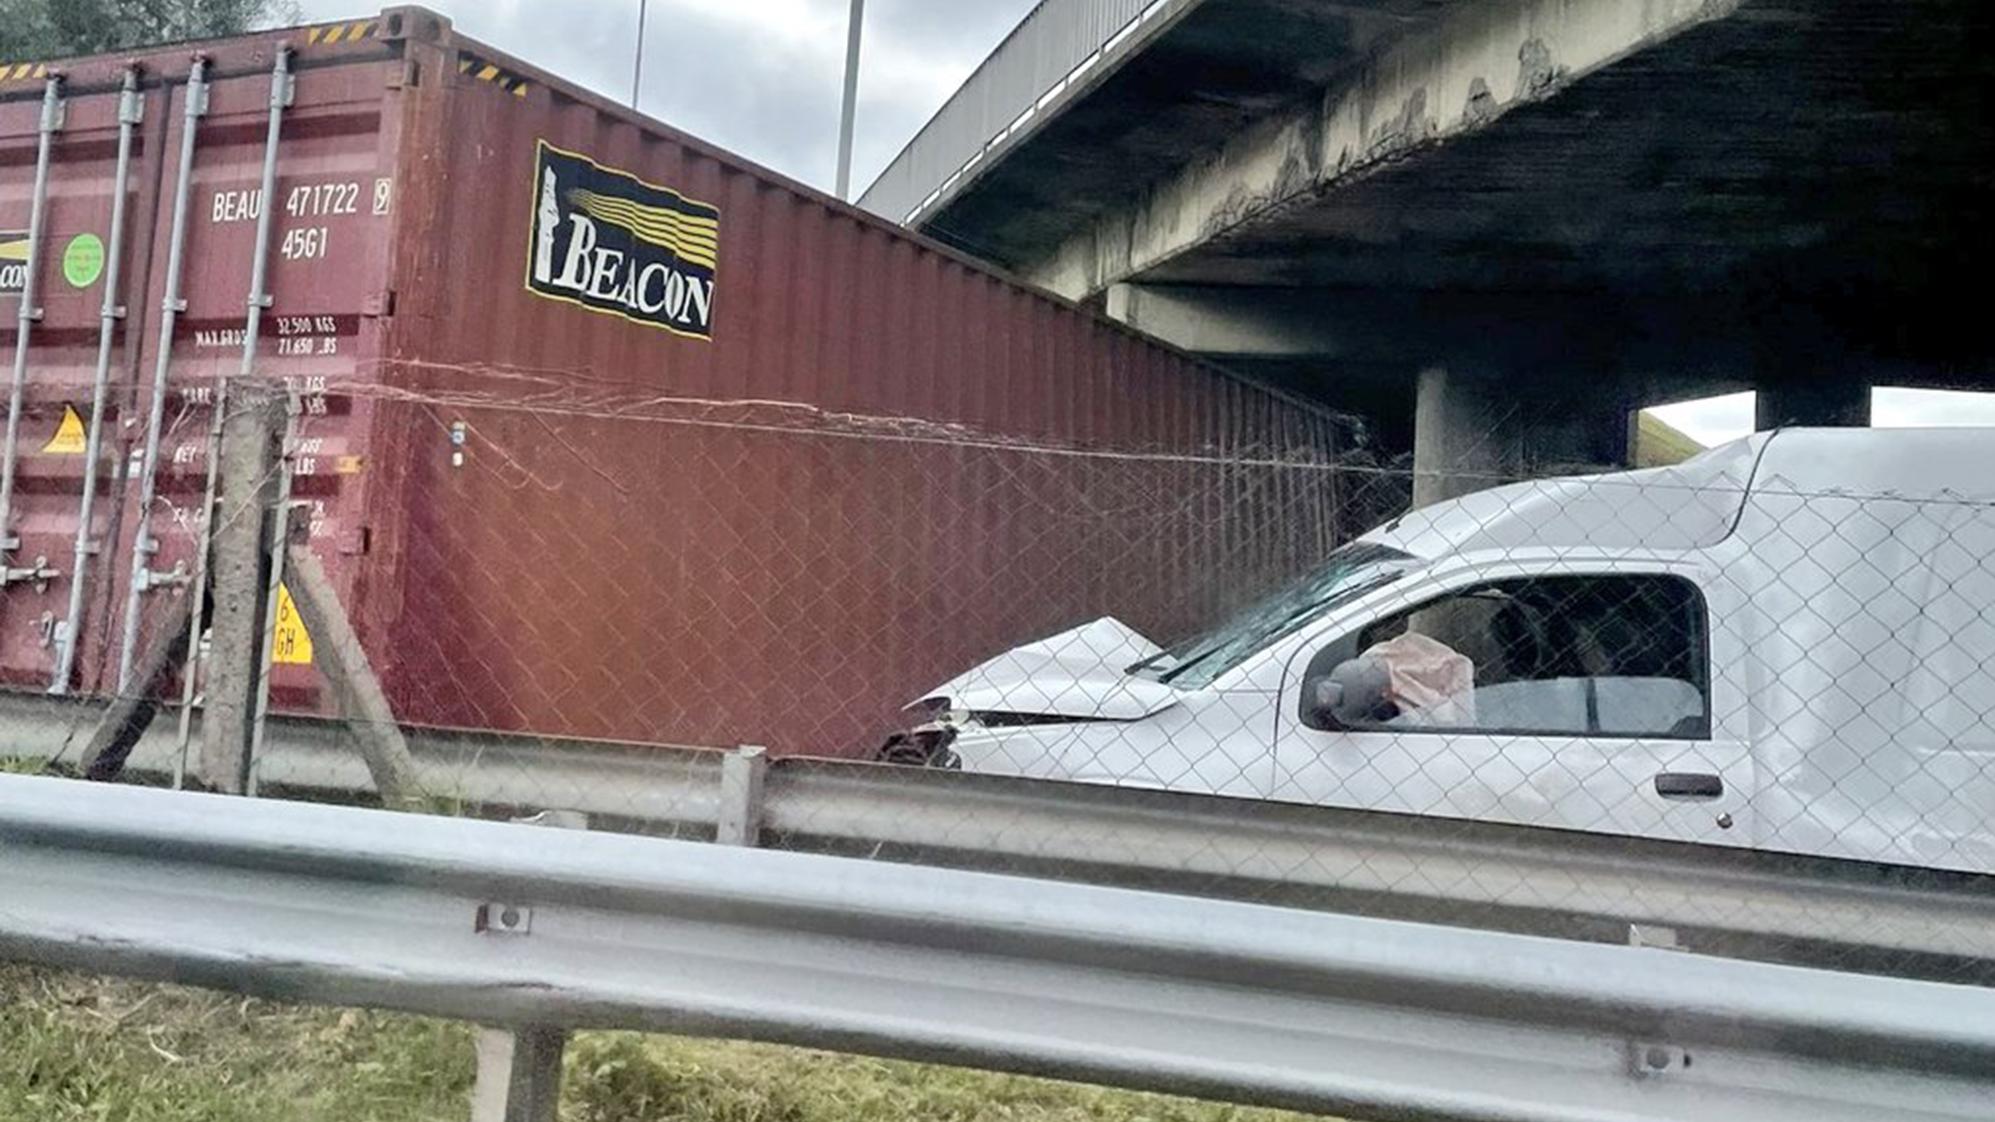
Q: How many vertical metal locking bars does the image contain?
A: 4